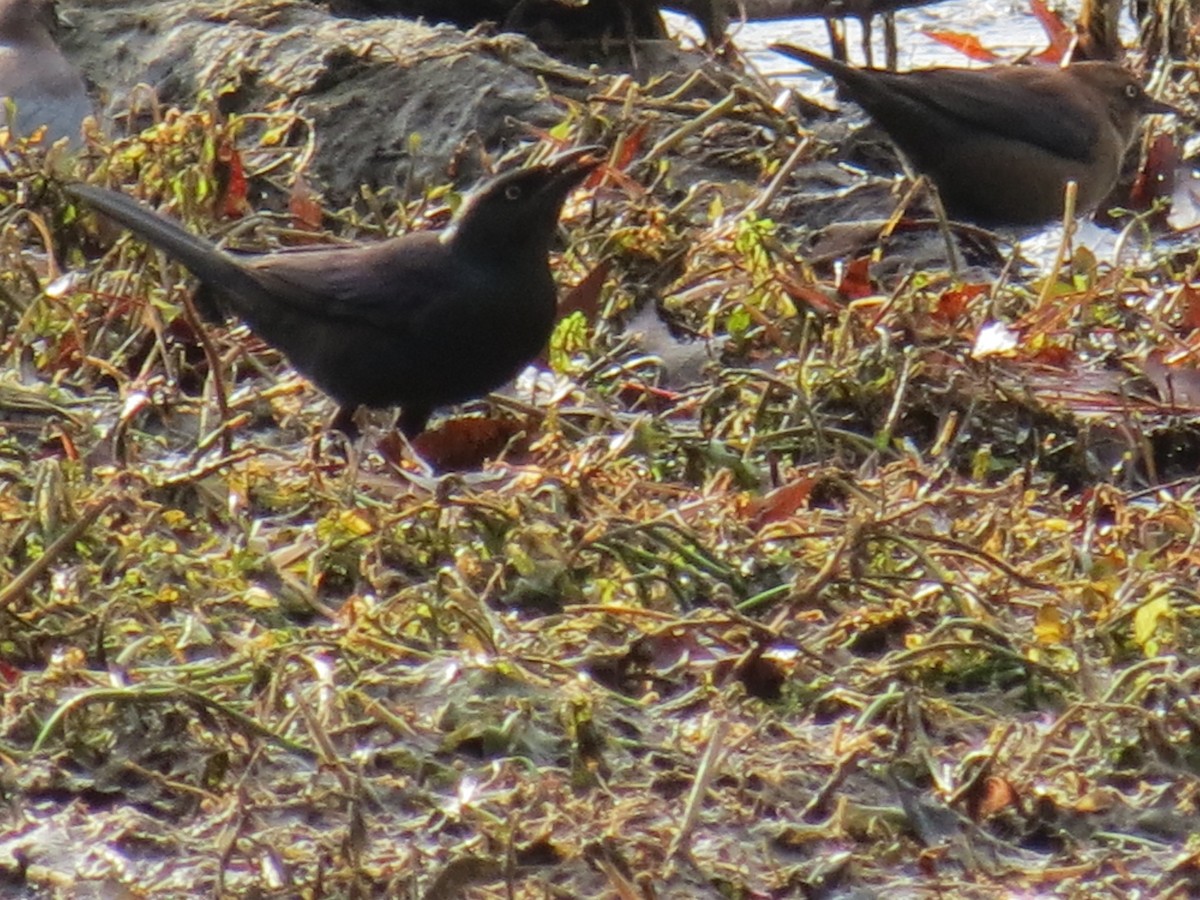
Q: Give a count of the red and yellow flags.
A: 0